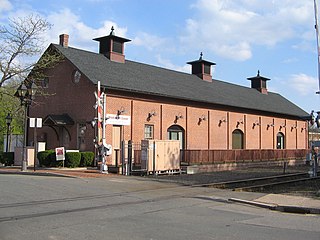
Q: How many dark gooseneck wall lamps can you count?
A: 11